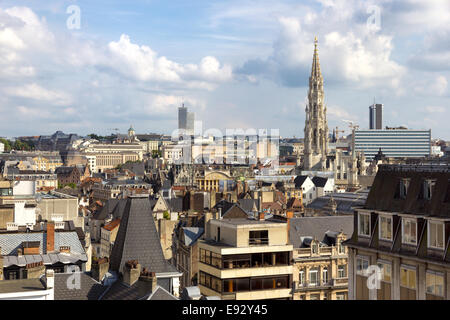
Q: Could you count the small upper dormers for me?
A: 2